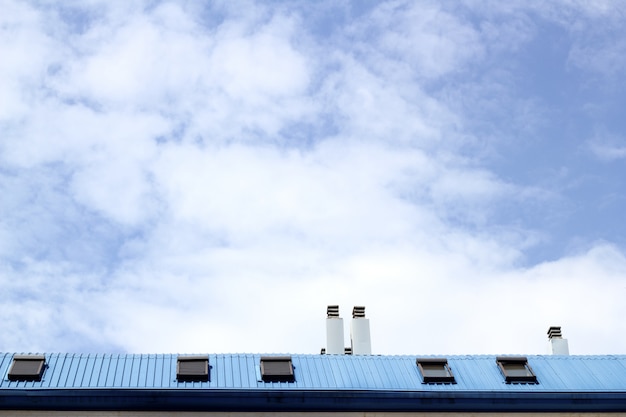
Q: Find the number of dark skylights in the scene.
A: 5